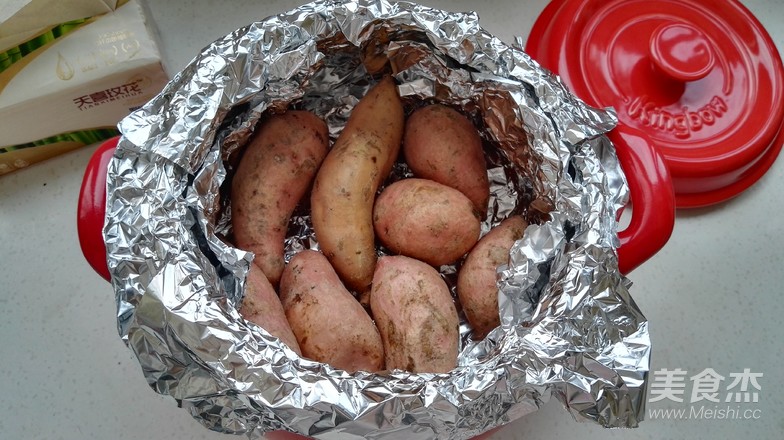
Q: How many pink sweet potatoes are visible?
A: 7